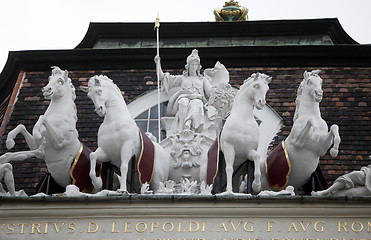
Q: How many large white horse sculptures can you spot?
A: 4